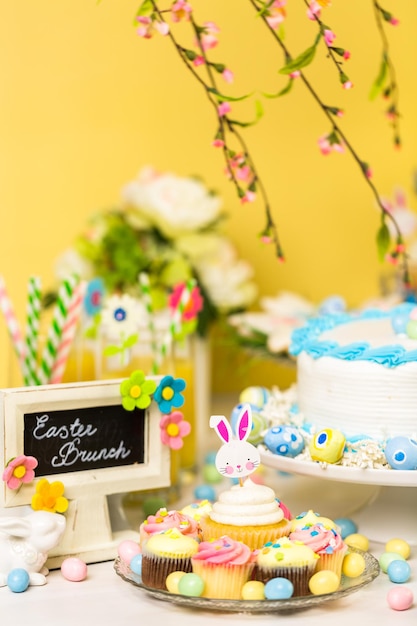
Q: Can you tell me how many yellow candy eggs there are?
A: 6